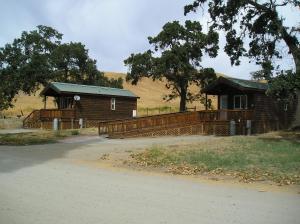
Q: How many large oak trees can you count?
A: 3